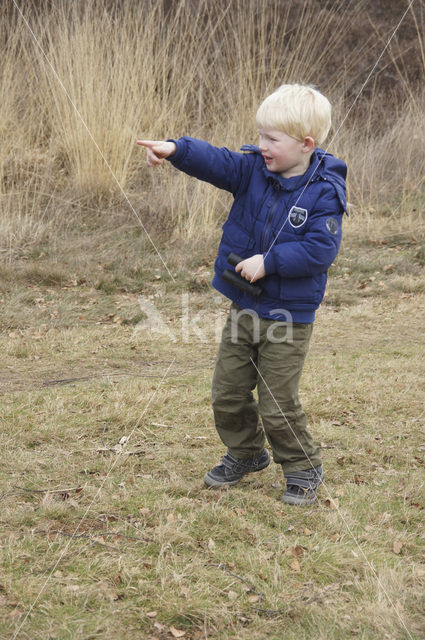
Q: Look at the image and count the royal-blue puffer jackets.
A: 1